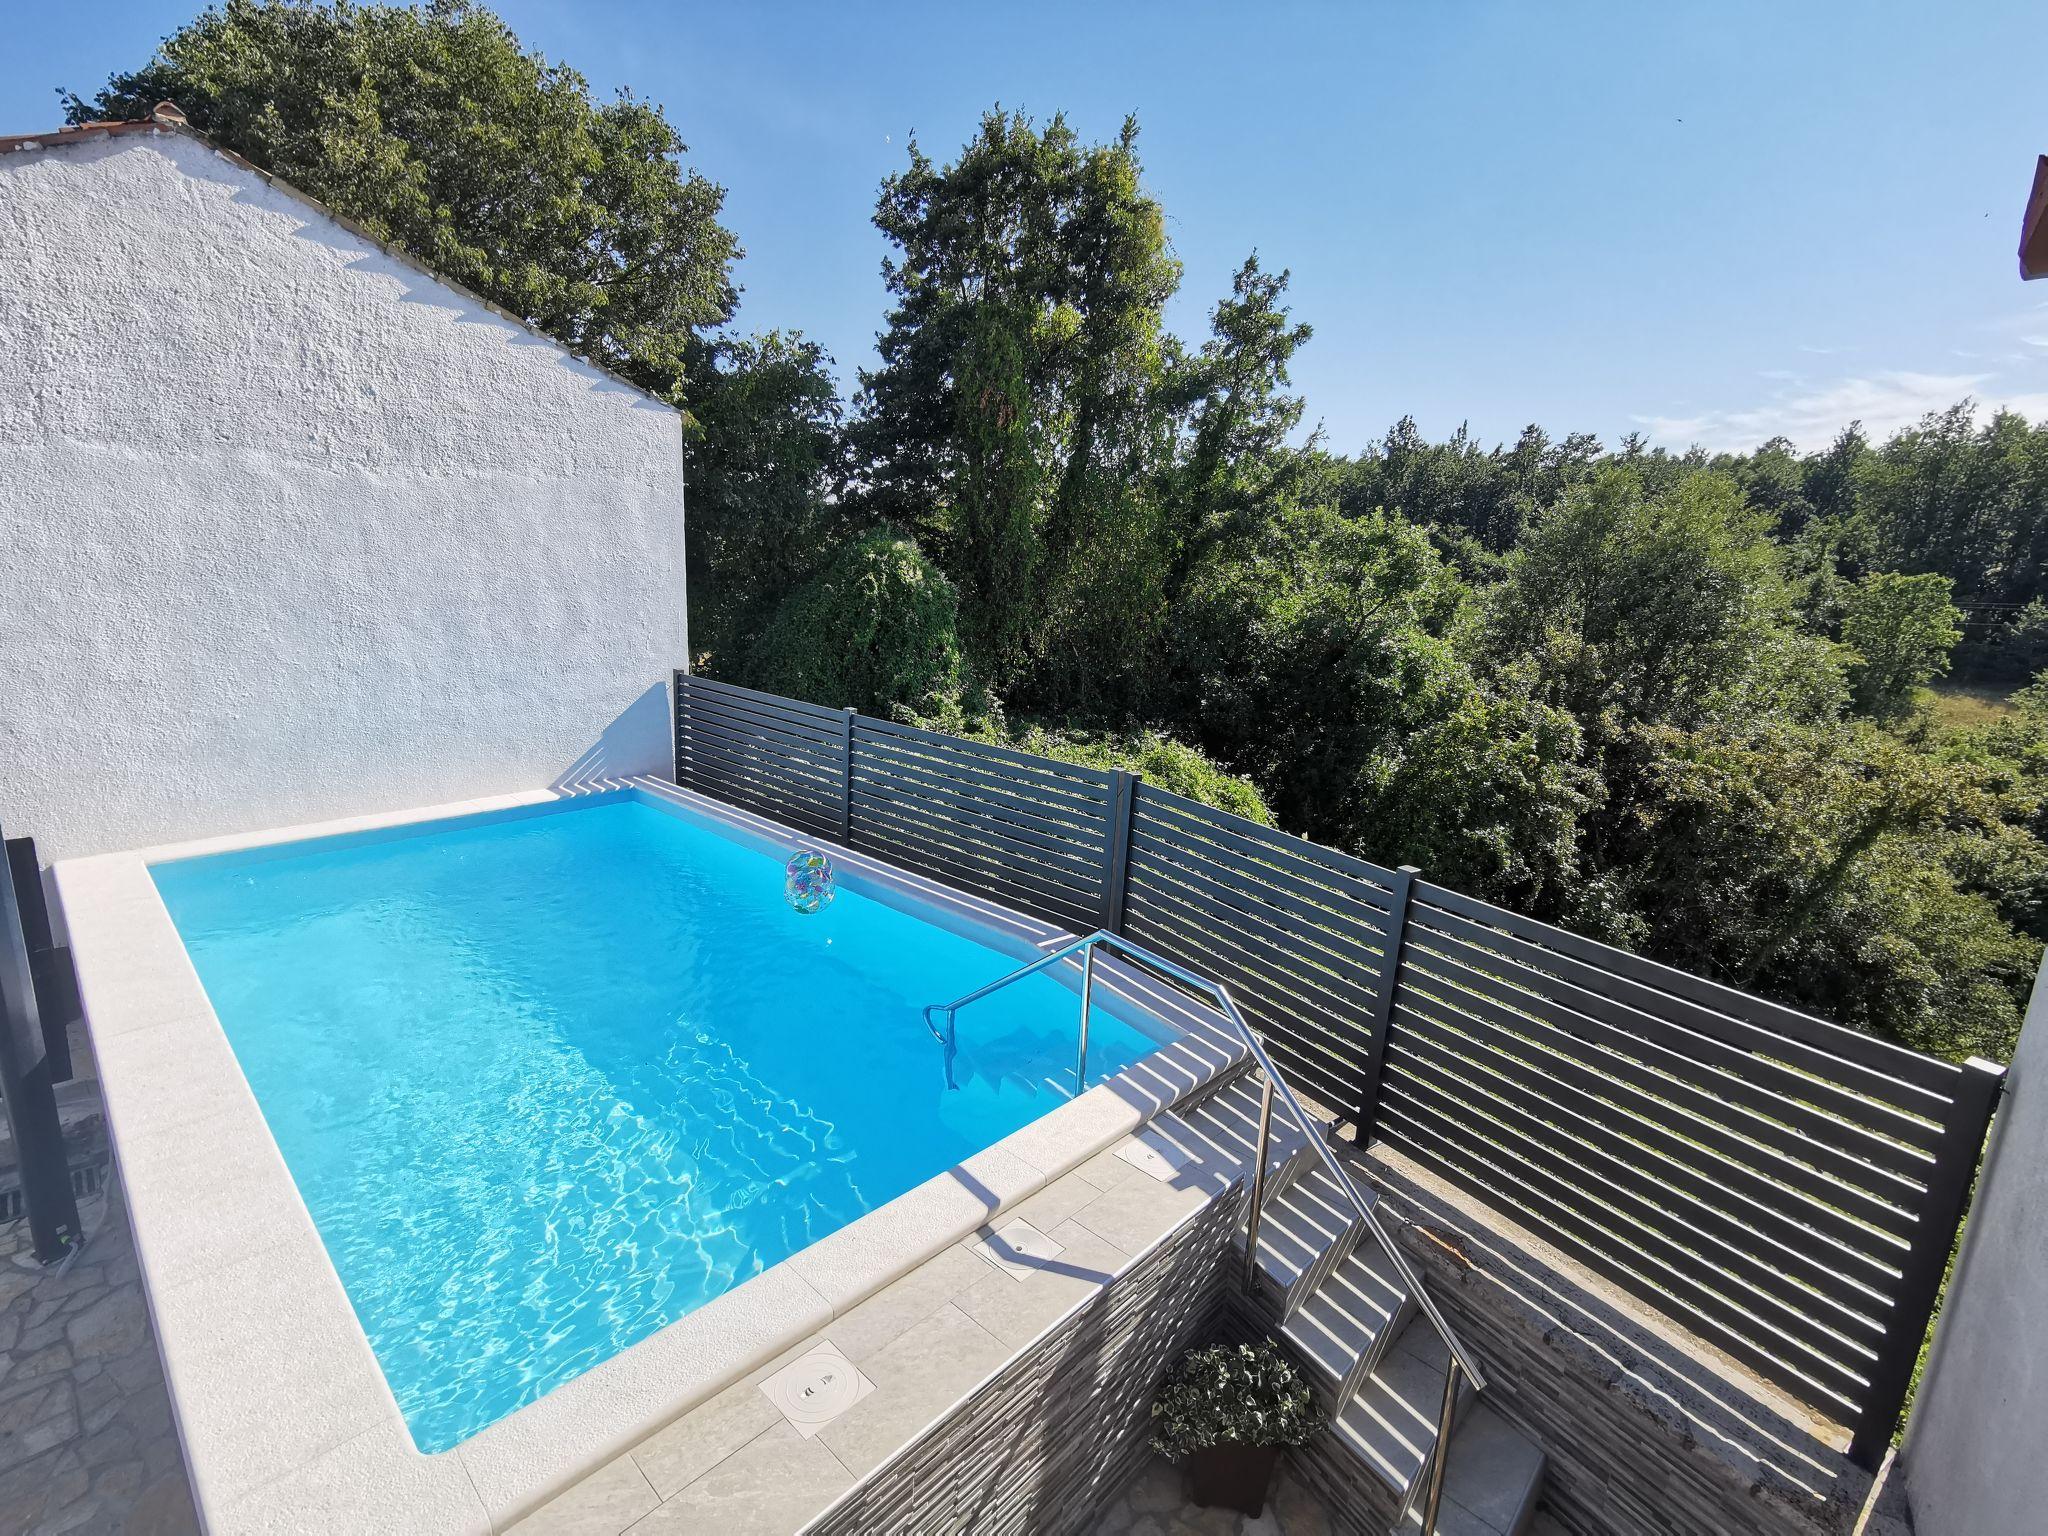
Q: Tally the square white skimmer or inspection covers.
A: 3